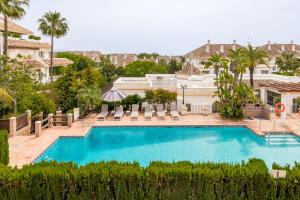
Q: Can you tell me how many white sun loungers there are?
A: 6